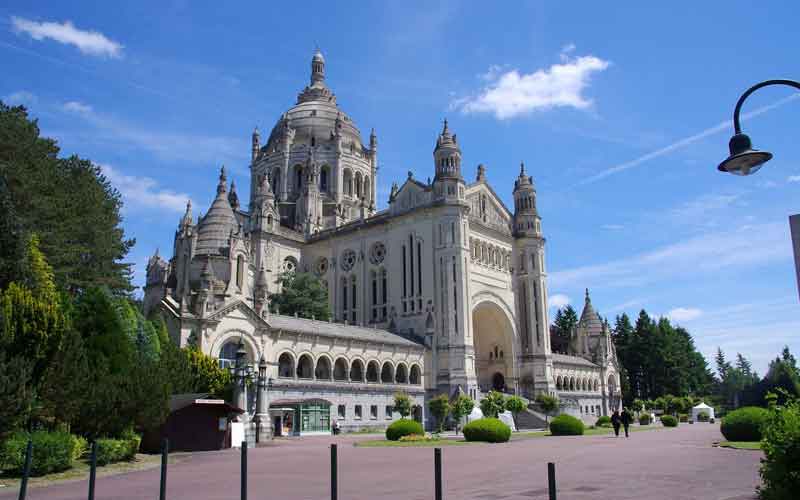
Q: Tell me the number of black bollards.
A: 7